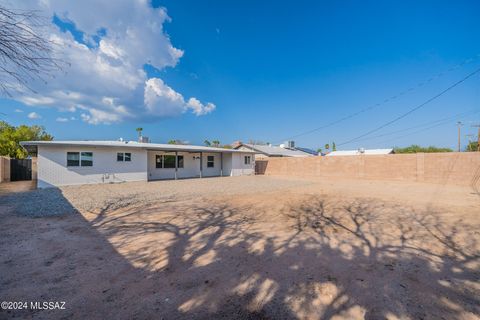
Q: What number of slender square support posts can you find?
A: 3